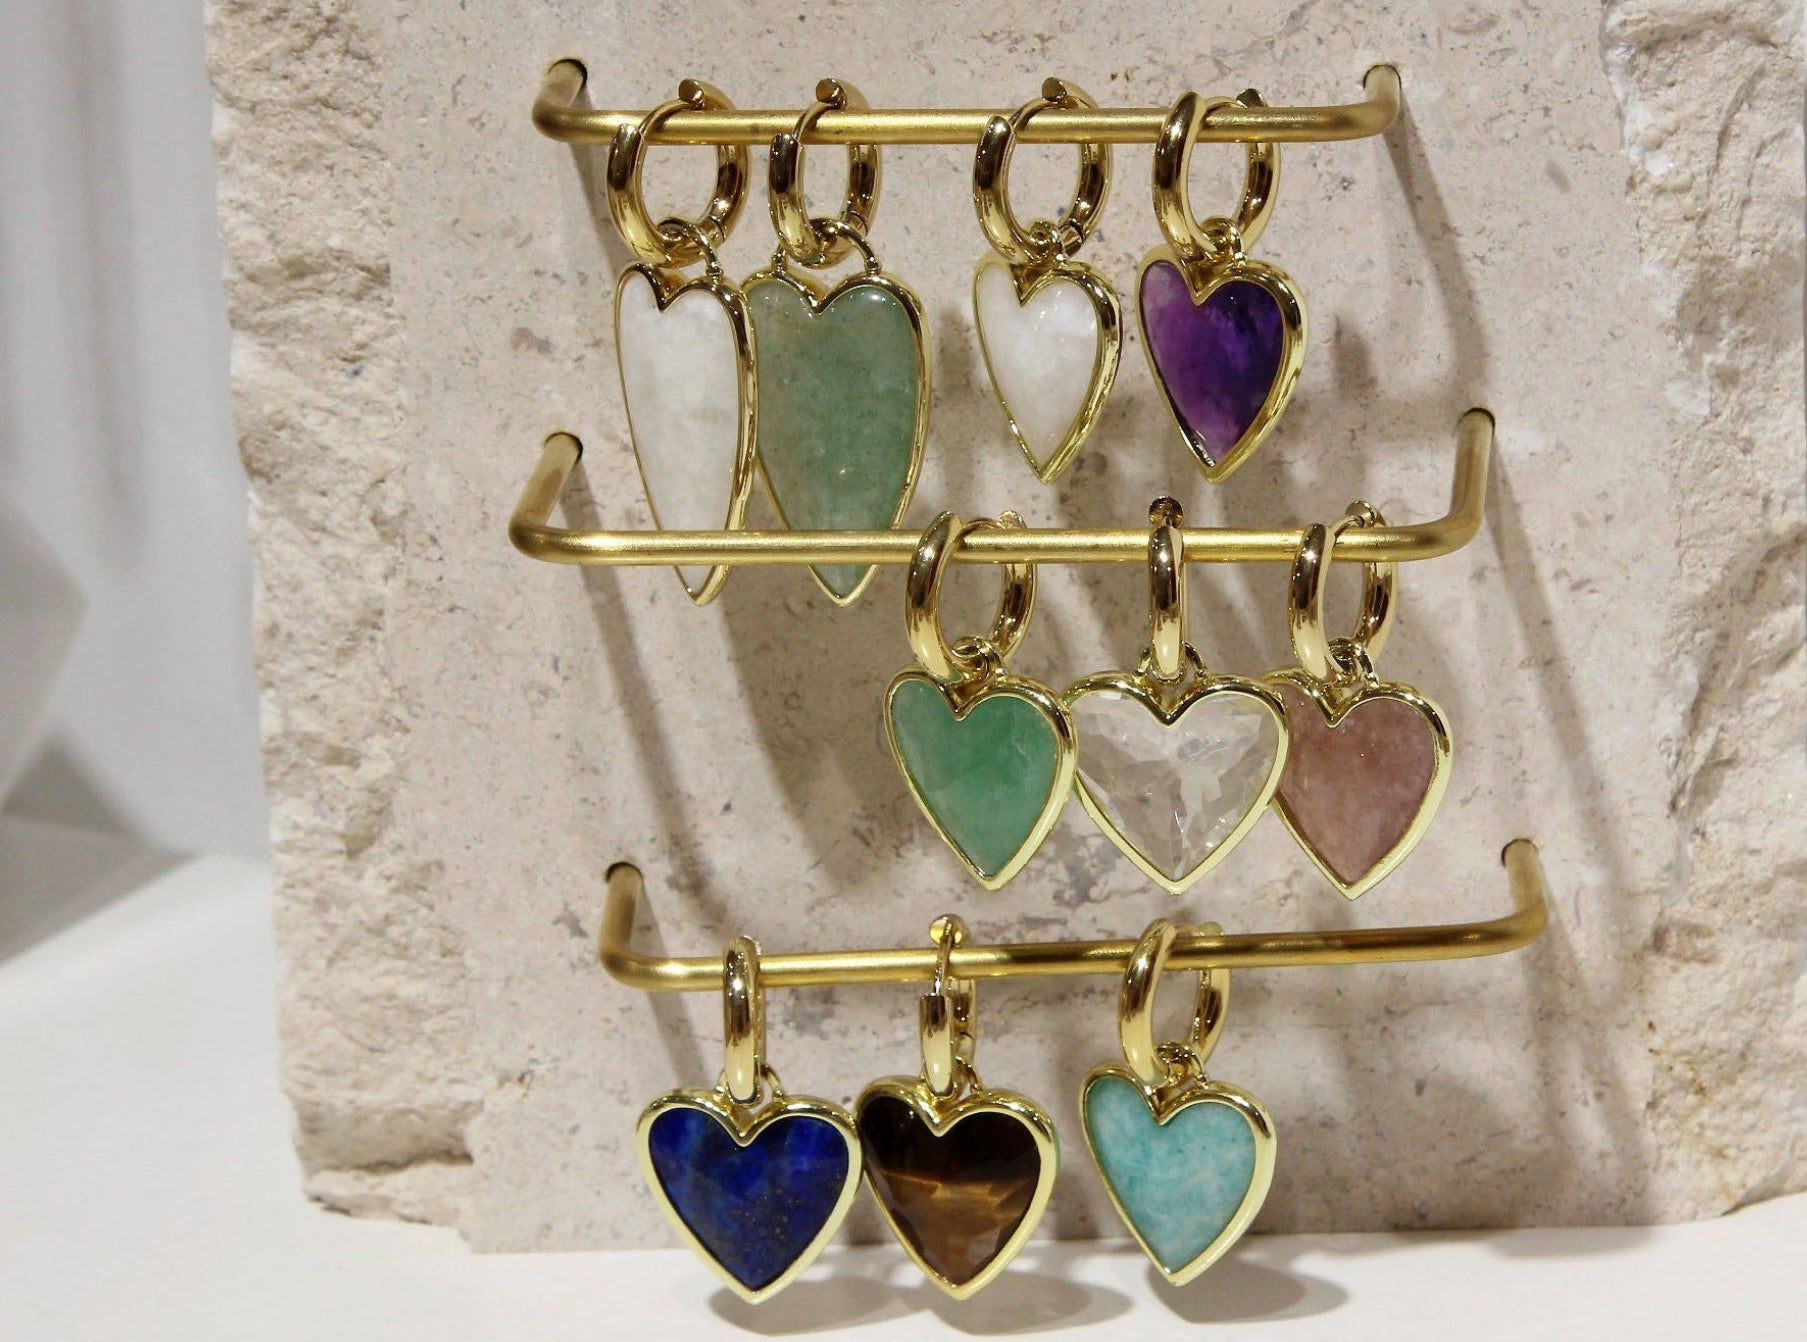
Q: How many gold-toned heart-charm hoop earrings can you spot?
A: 10